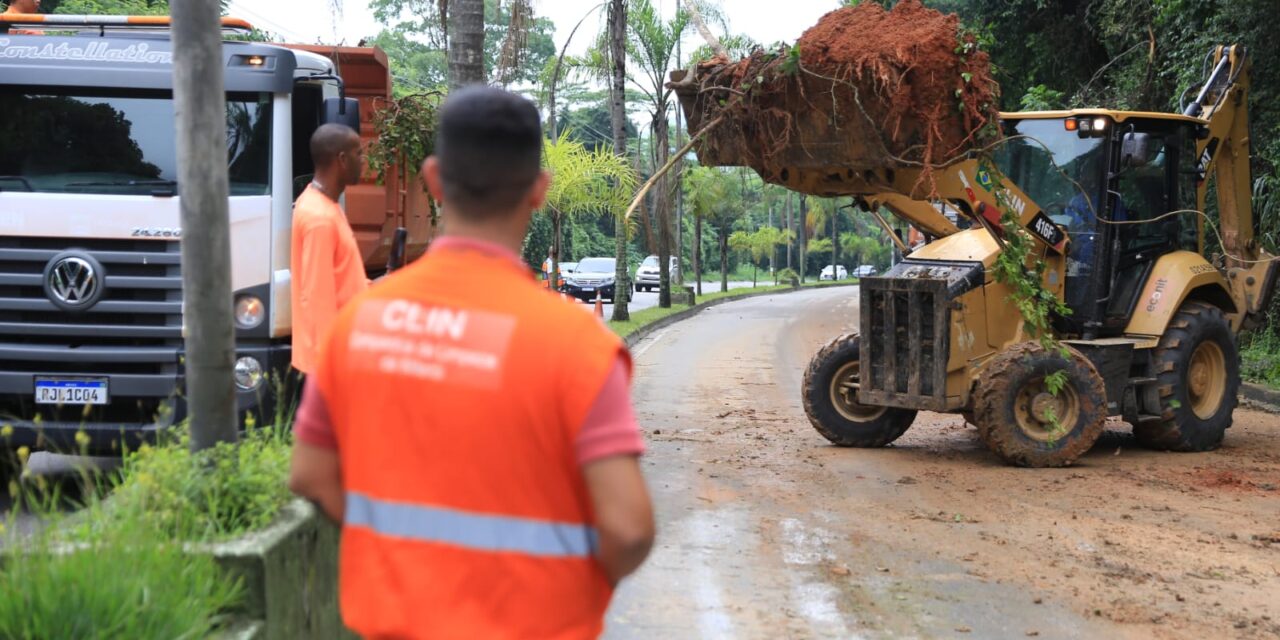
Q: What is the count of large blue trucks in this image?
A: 0